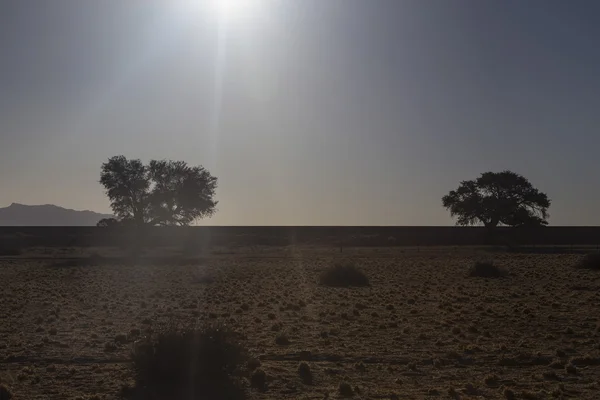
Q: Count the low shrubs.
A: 4